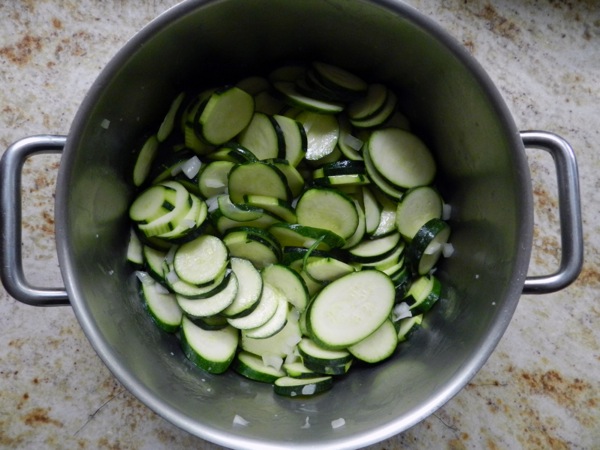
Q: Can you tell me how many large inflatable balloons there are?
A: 0